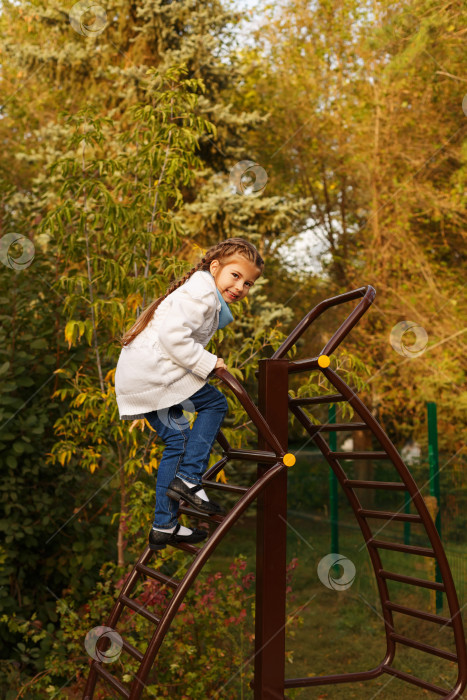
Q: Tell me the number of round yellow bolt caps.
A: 2